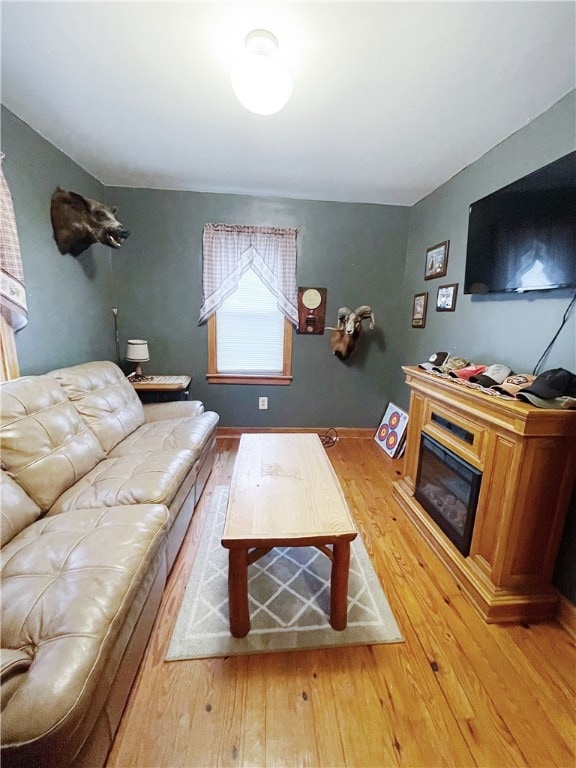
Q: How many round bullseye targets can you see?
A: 3